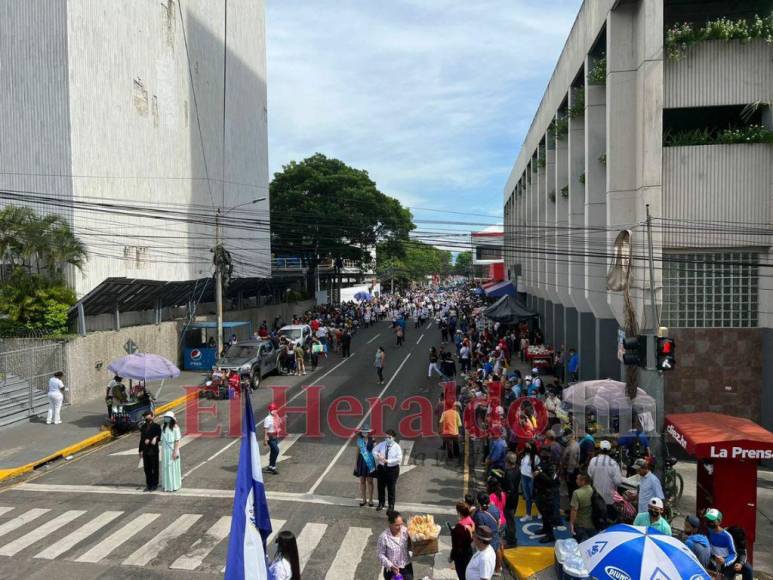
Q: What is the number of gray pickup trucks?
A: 1